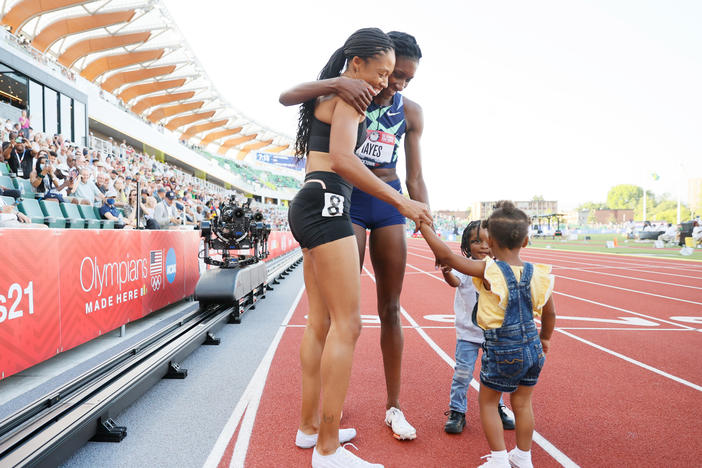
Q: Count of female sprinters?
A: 2